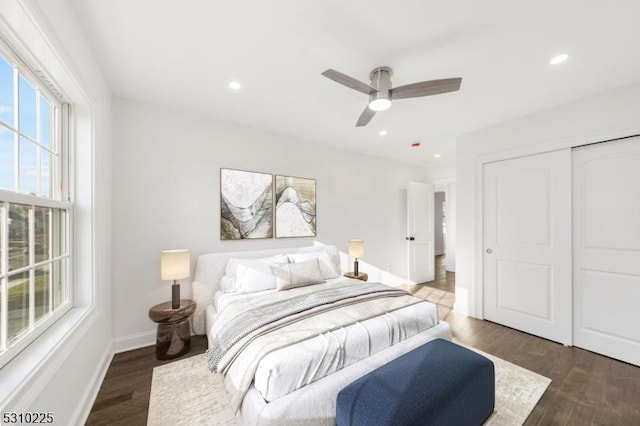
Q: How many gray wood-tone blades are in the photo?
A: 3